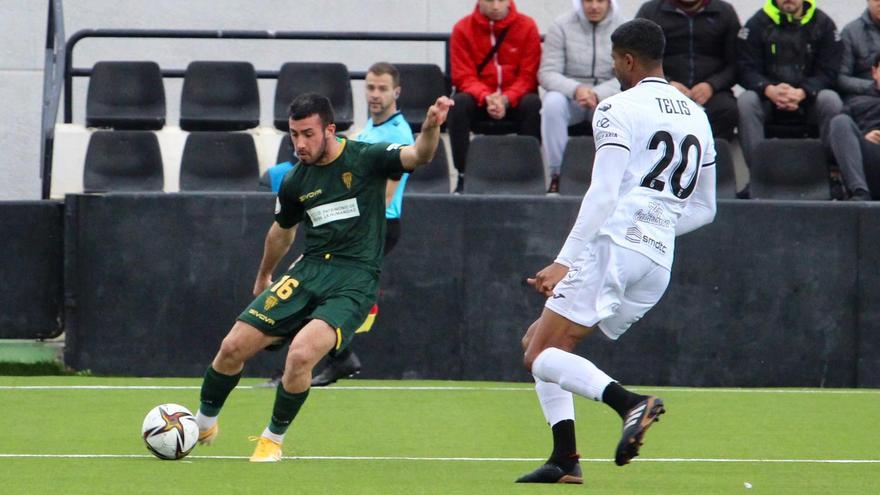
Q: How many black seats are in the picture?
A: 12